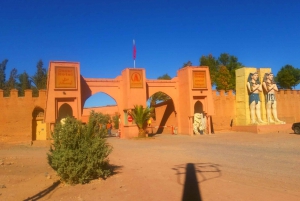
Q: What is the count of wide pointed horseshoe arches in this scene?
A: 2